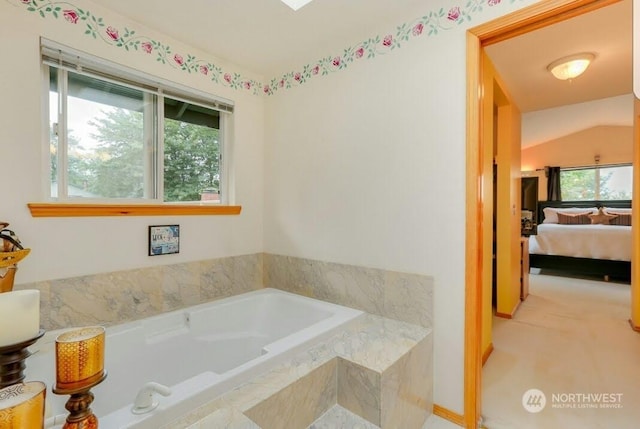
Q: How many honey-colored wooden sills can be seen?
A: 1